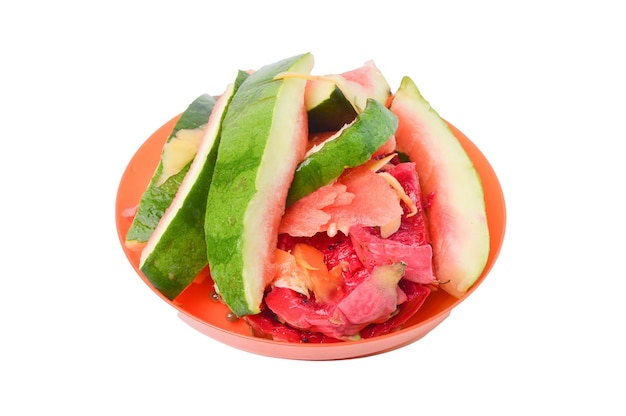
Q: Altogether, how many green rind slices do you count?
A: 6